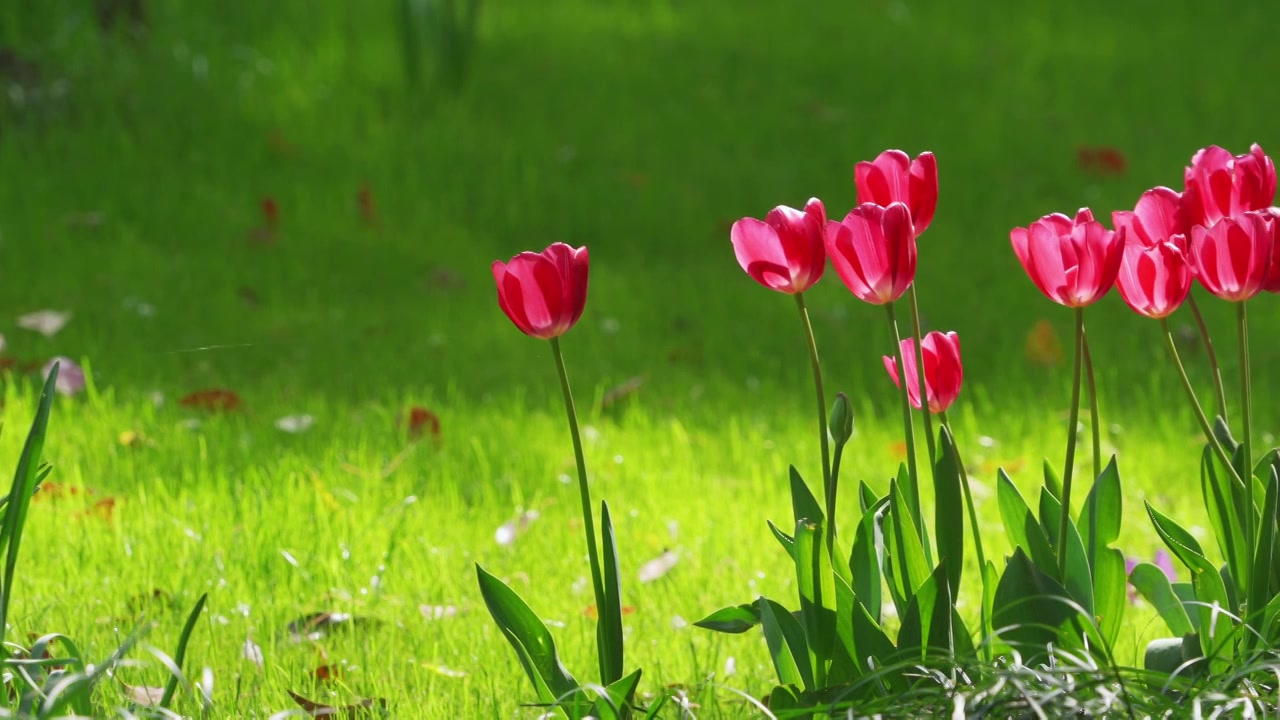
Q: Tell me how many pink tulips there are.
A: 11